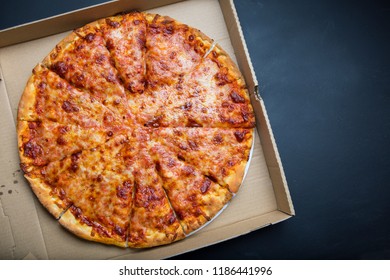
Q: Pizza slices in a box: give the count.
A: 12